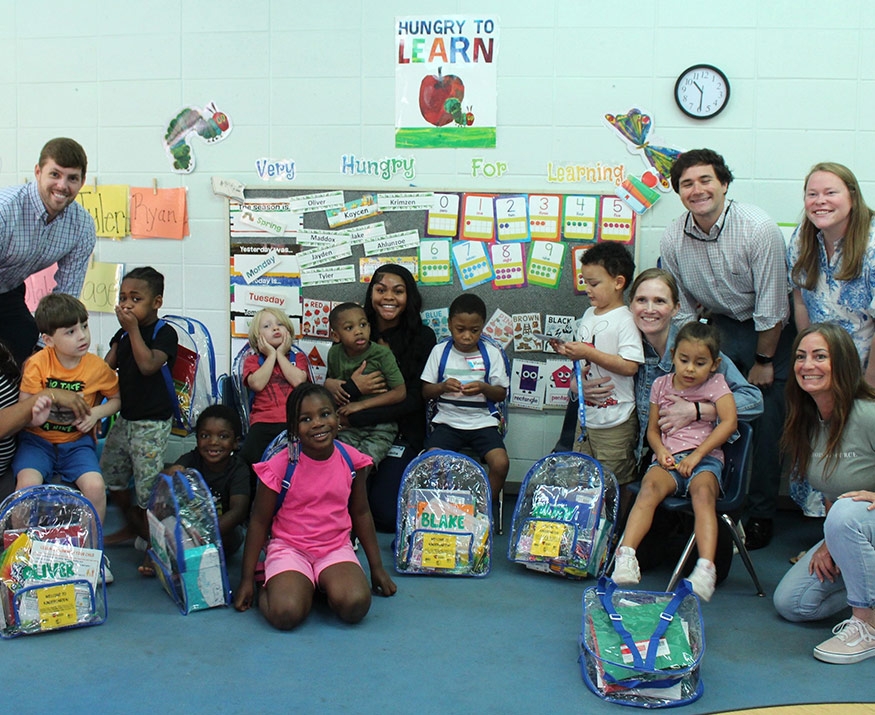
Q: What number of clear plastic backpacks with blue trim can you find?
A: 9